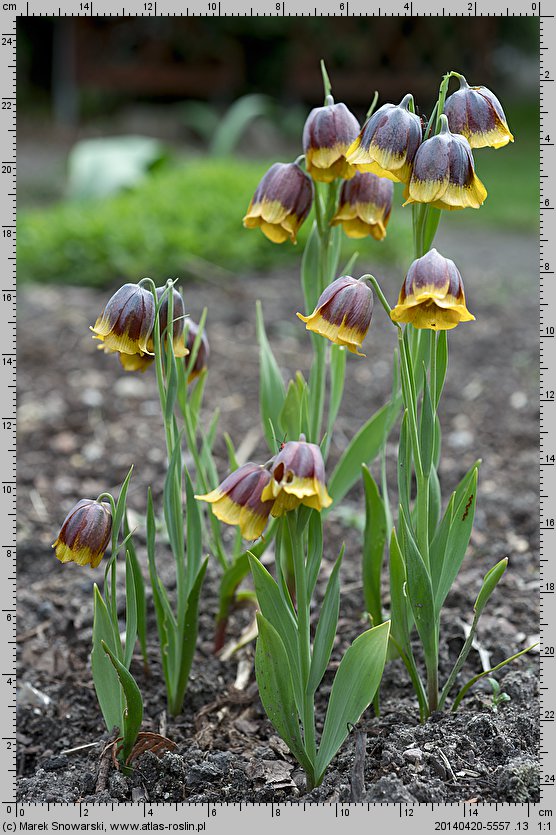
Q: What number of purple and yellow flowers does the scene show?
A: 15